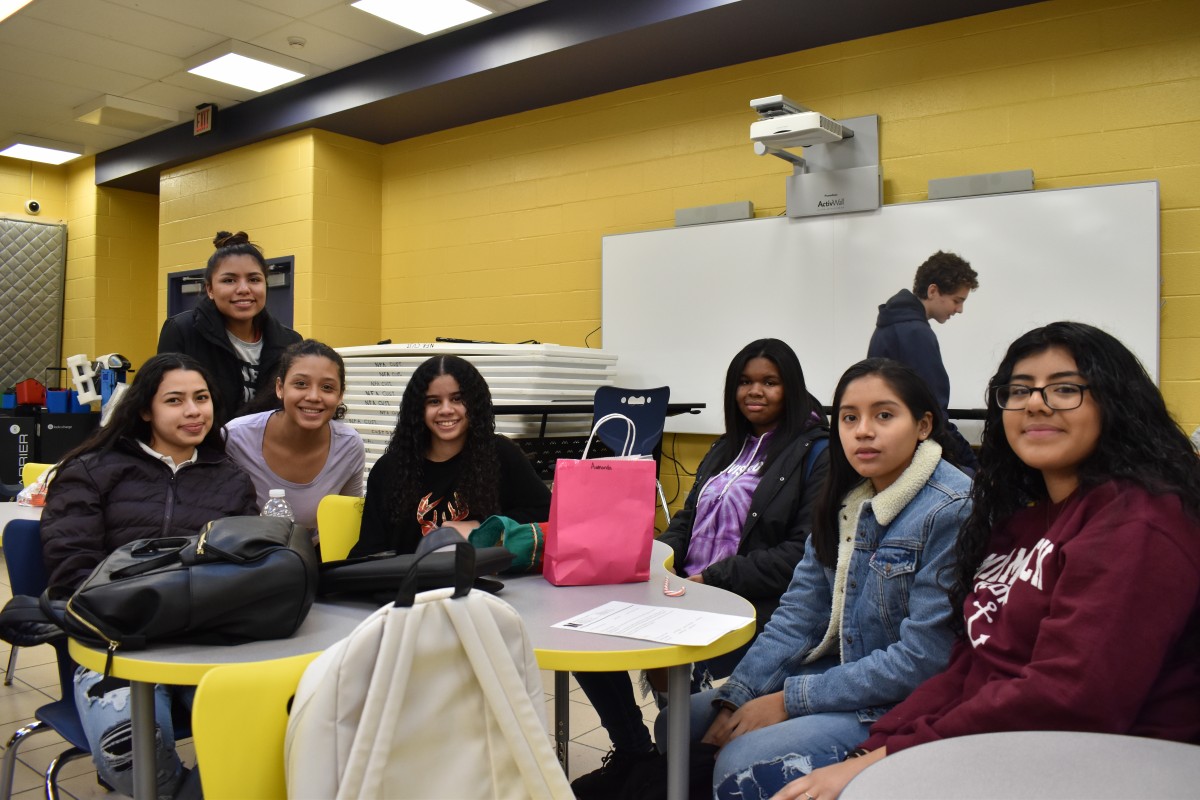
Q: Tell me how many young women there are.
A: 7